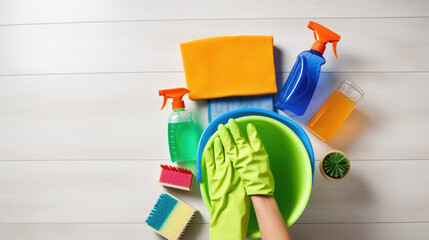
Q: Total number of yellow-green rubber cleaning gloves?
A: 2